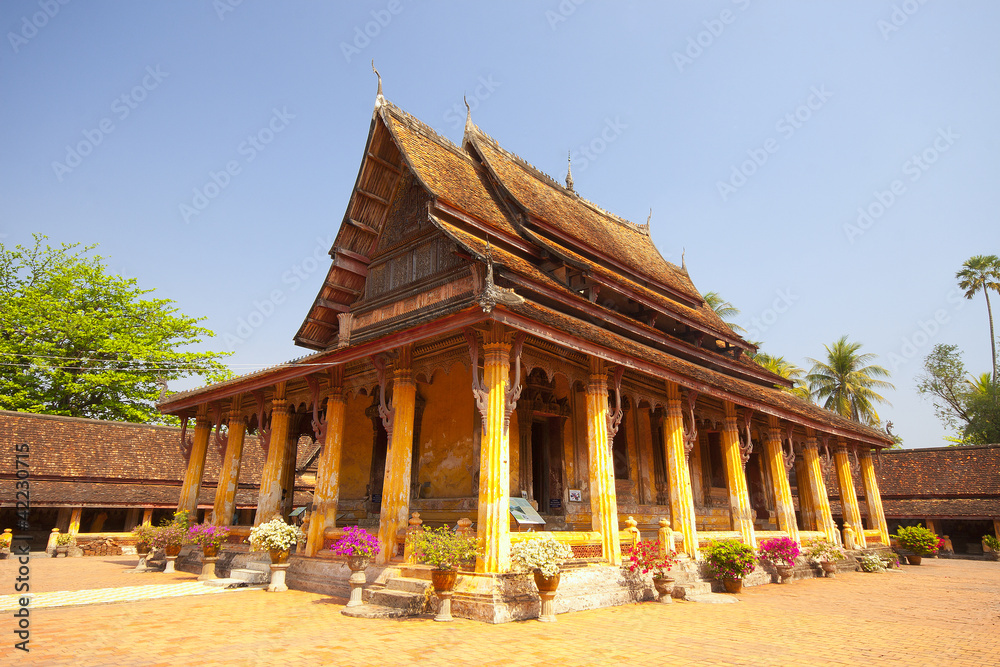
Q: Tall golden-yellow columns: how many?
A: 13